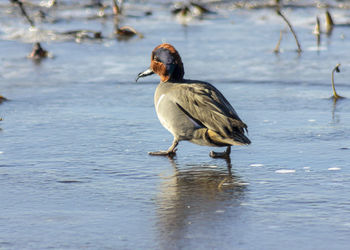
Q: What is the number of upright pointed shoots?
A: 2